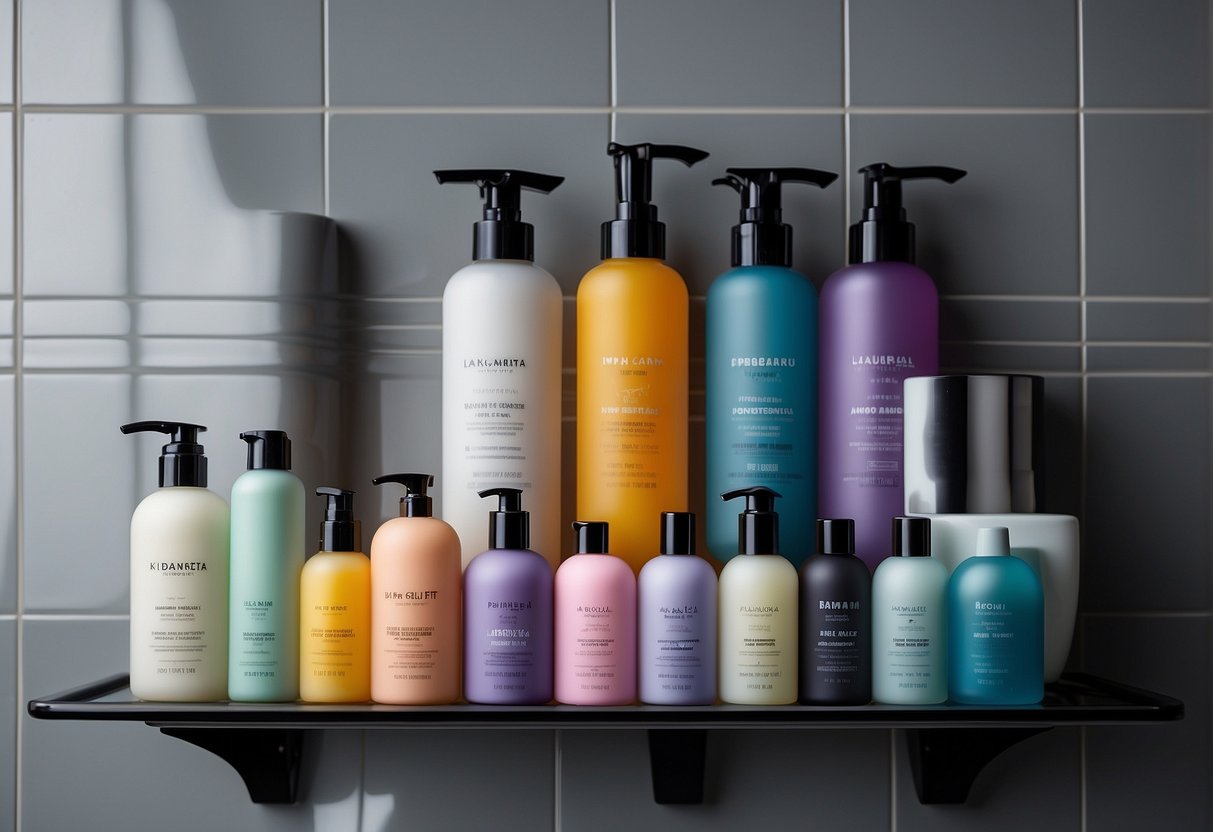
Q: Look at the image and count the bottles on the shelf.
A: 15